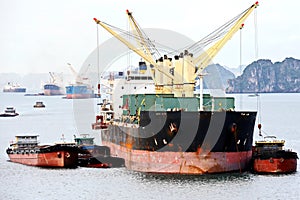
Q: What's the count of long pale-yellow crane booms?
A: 4